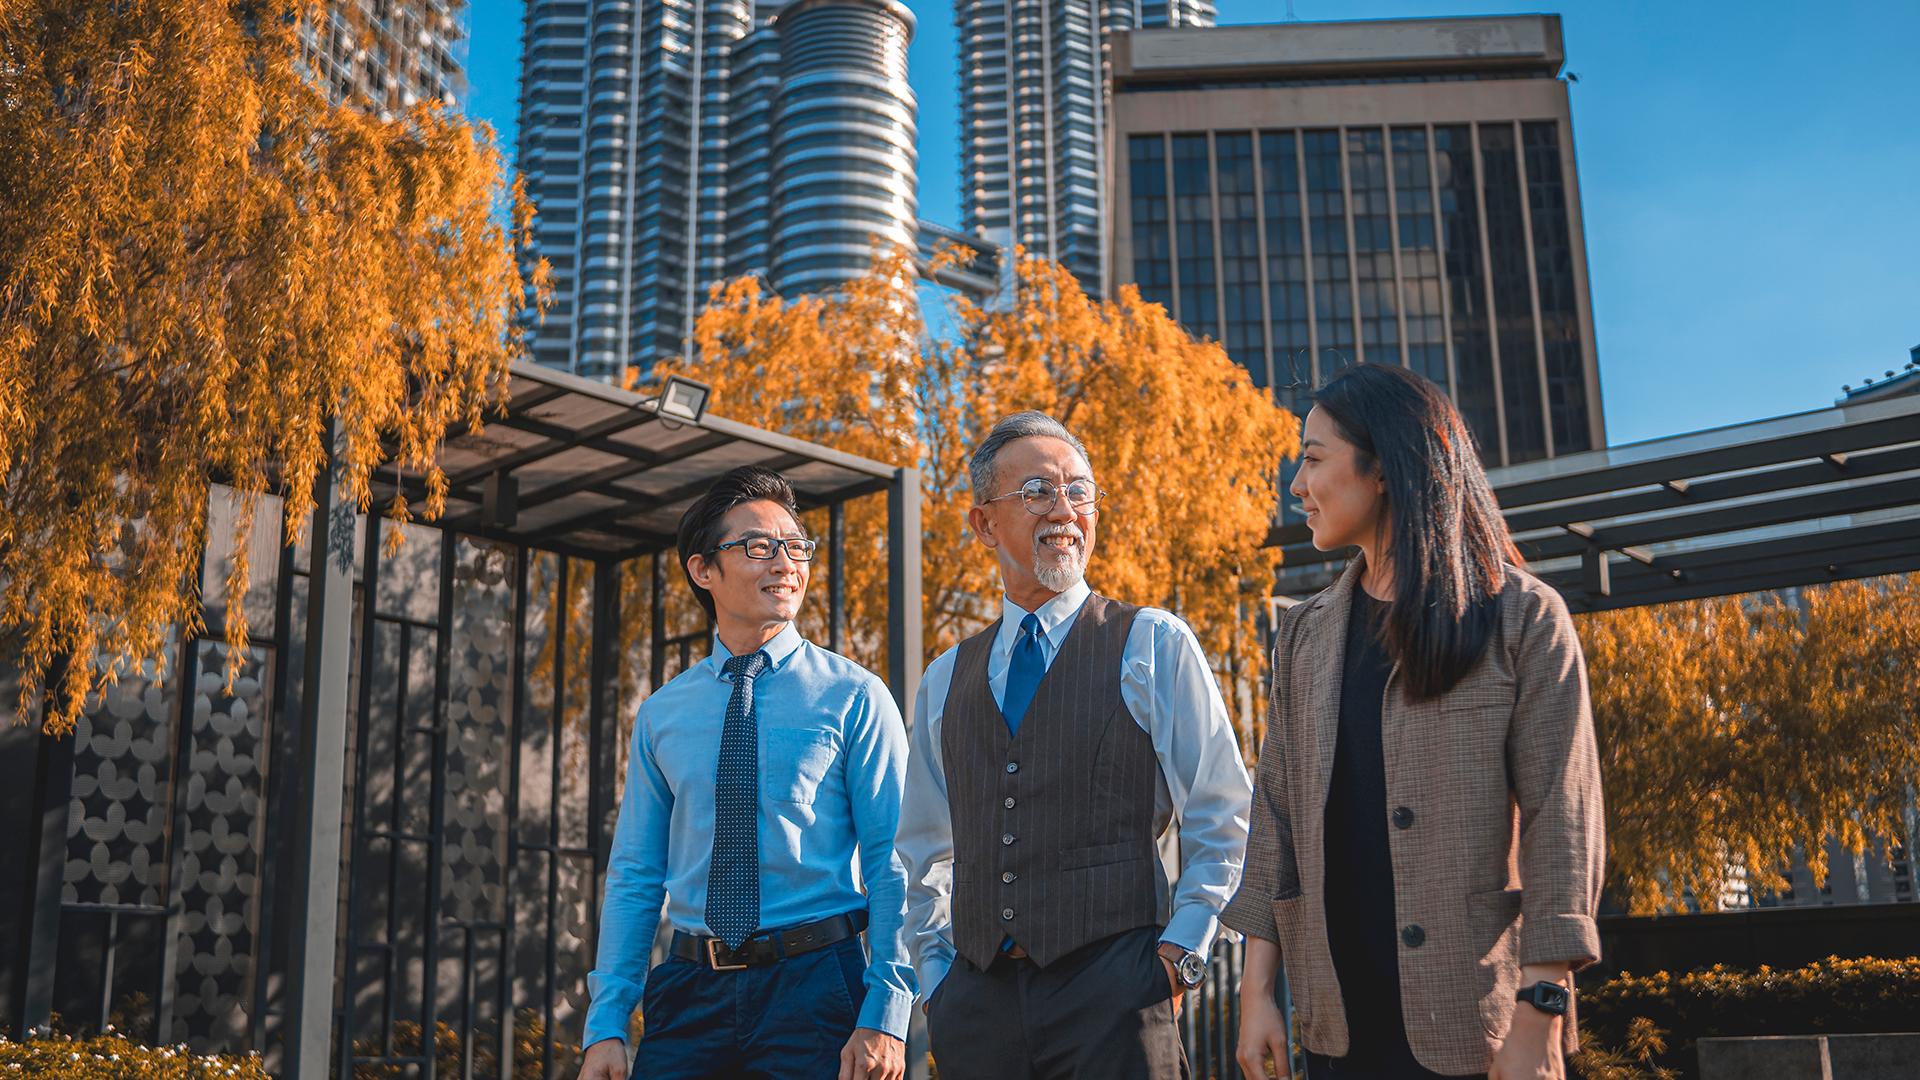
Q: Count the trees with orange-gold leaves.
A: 3